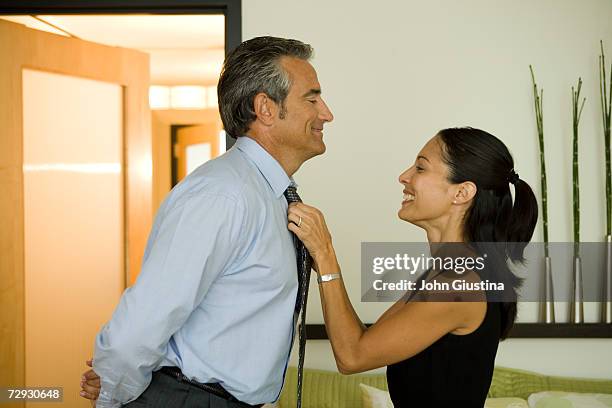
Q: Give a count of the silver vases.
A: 3